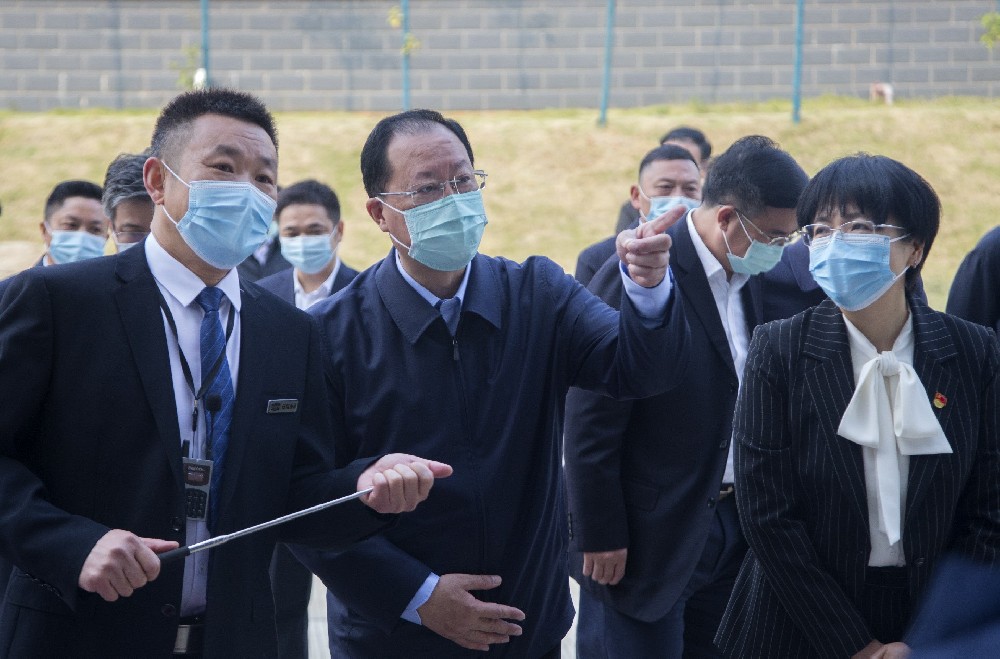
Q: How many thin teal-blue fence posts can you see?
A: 4